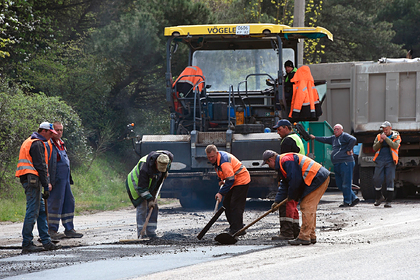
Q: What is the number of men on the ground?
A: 8